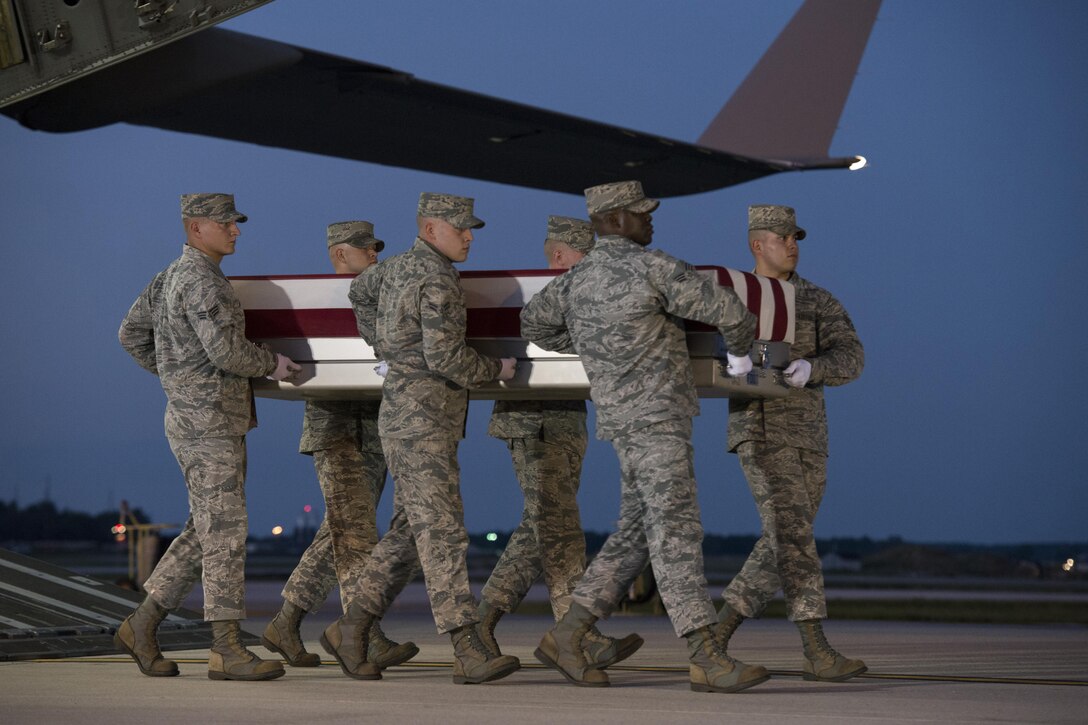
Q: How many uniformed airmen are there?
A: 6